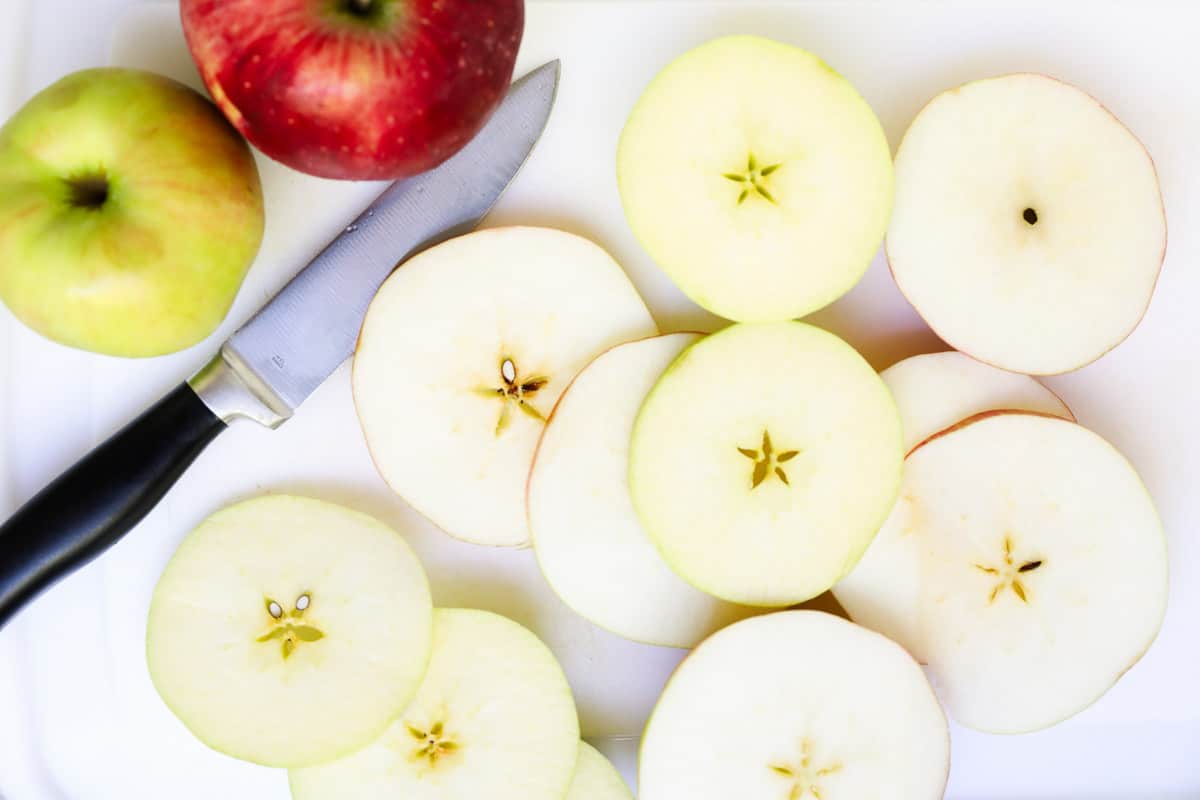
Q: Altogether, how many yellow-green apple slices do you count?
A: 5